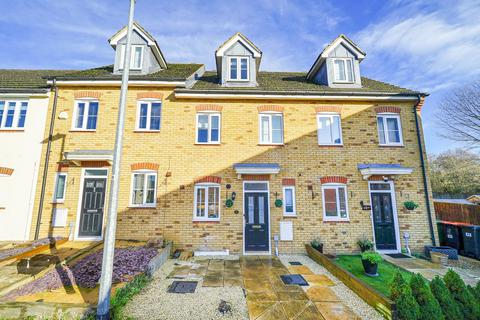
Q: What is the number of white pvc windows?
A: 15